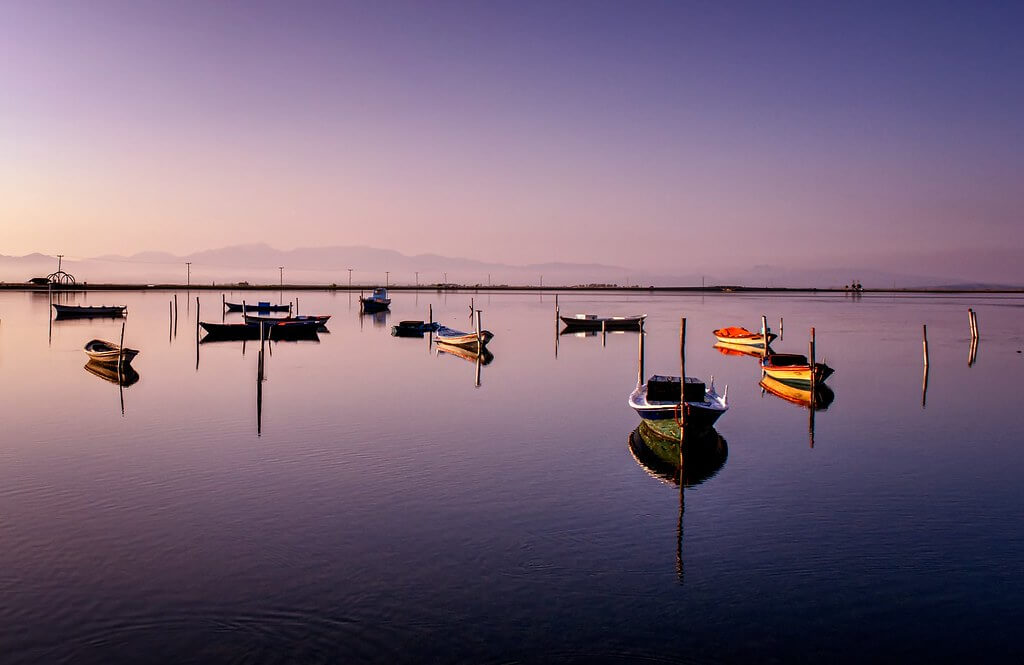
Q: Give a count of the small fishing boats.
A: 12